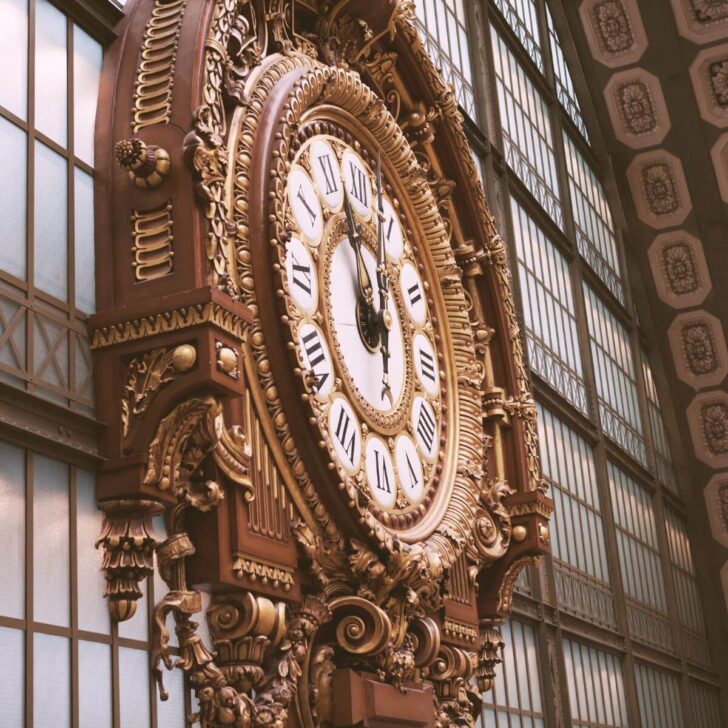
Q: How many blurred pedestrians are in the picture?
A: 0